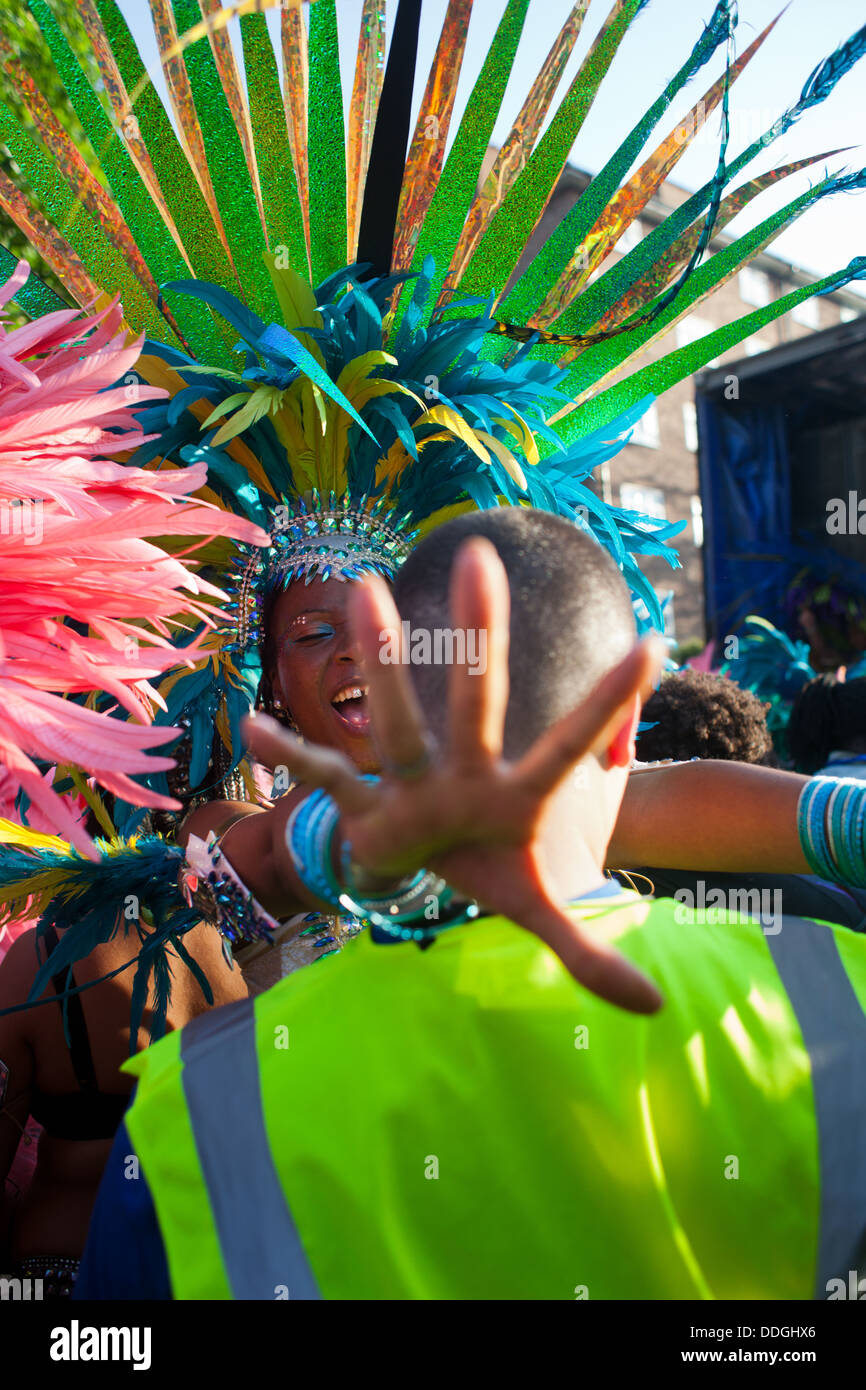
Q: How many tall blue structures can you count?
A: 1